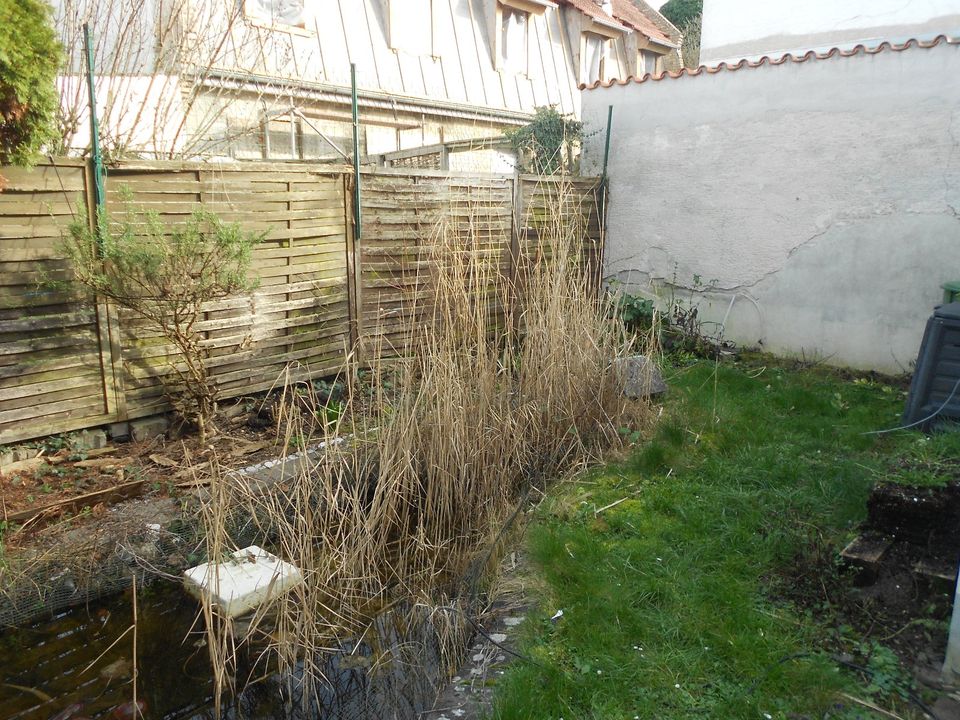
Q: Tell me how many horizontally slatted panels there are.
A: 4